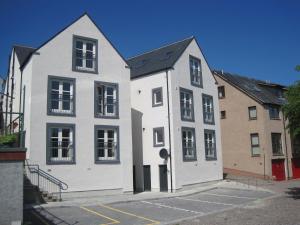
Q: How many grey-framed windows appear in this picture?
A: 12